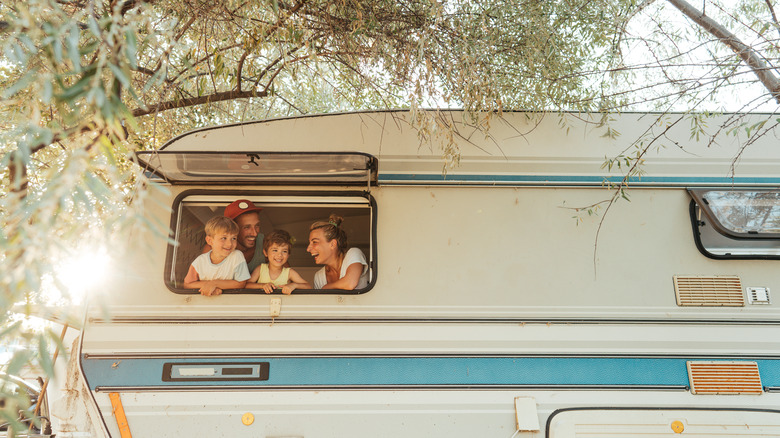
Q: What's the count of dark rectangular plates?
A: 1